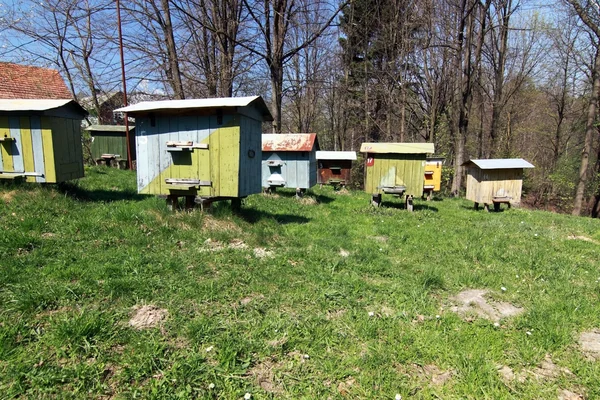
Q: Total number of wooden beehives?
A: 8